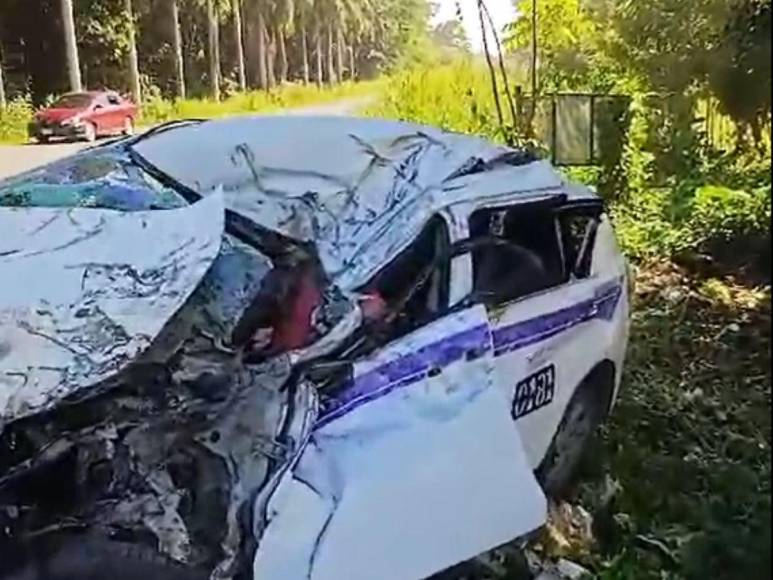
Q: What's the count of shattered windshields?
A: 1